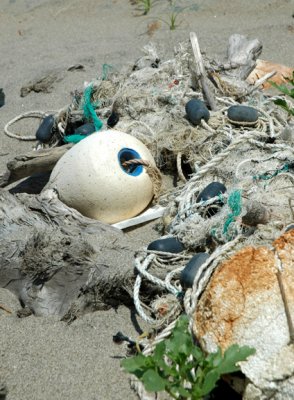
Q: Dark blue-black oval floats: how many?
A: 7